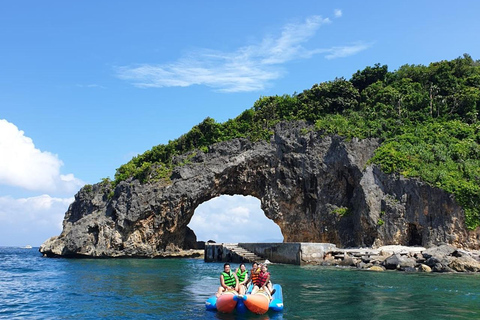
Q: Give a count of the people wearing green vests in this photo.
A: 2